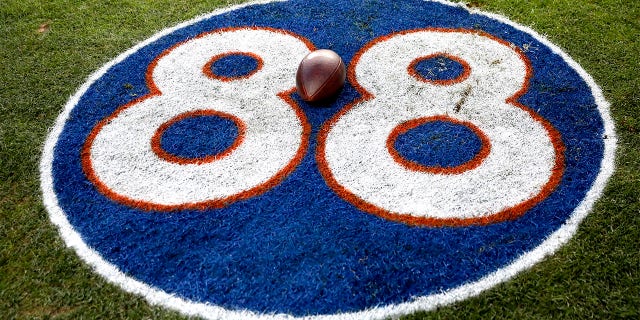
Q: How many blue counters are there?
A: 4